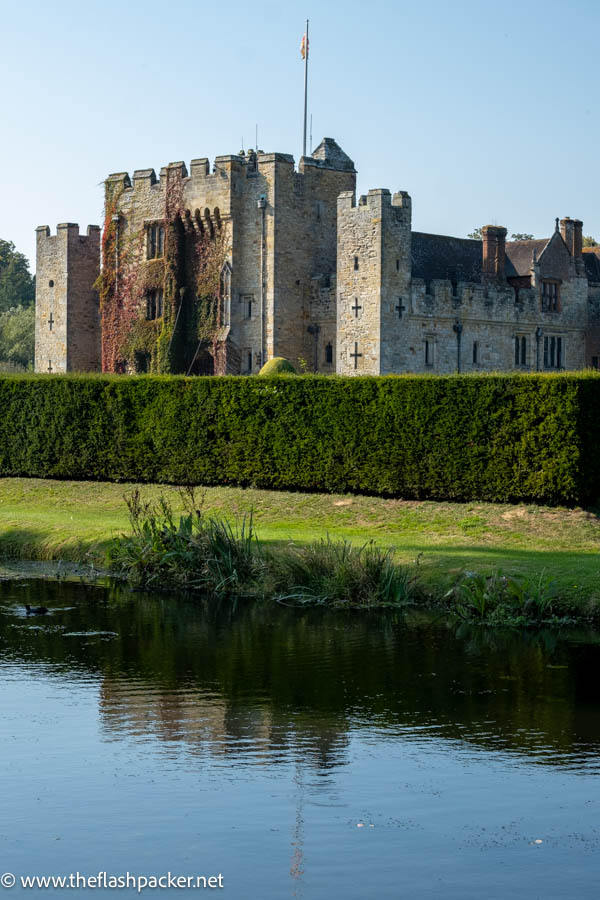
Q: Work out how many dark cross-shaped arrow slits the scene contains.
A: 5